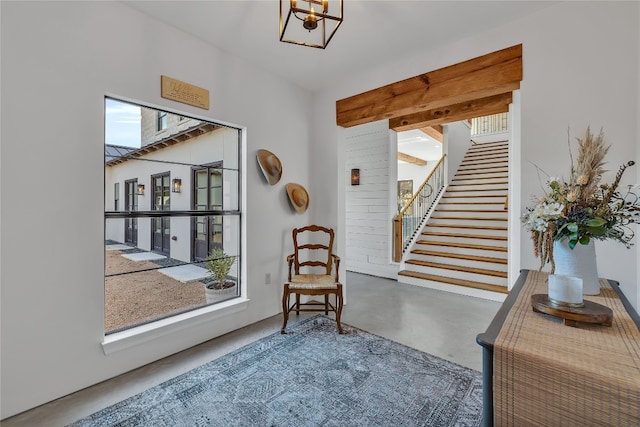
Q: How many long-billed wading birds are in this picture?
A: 0